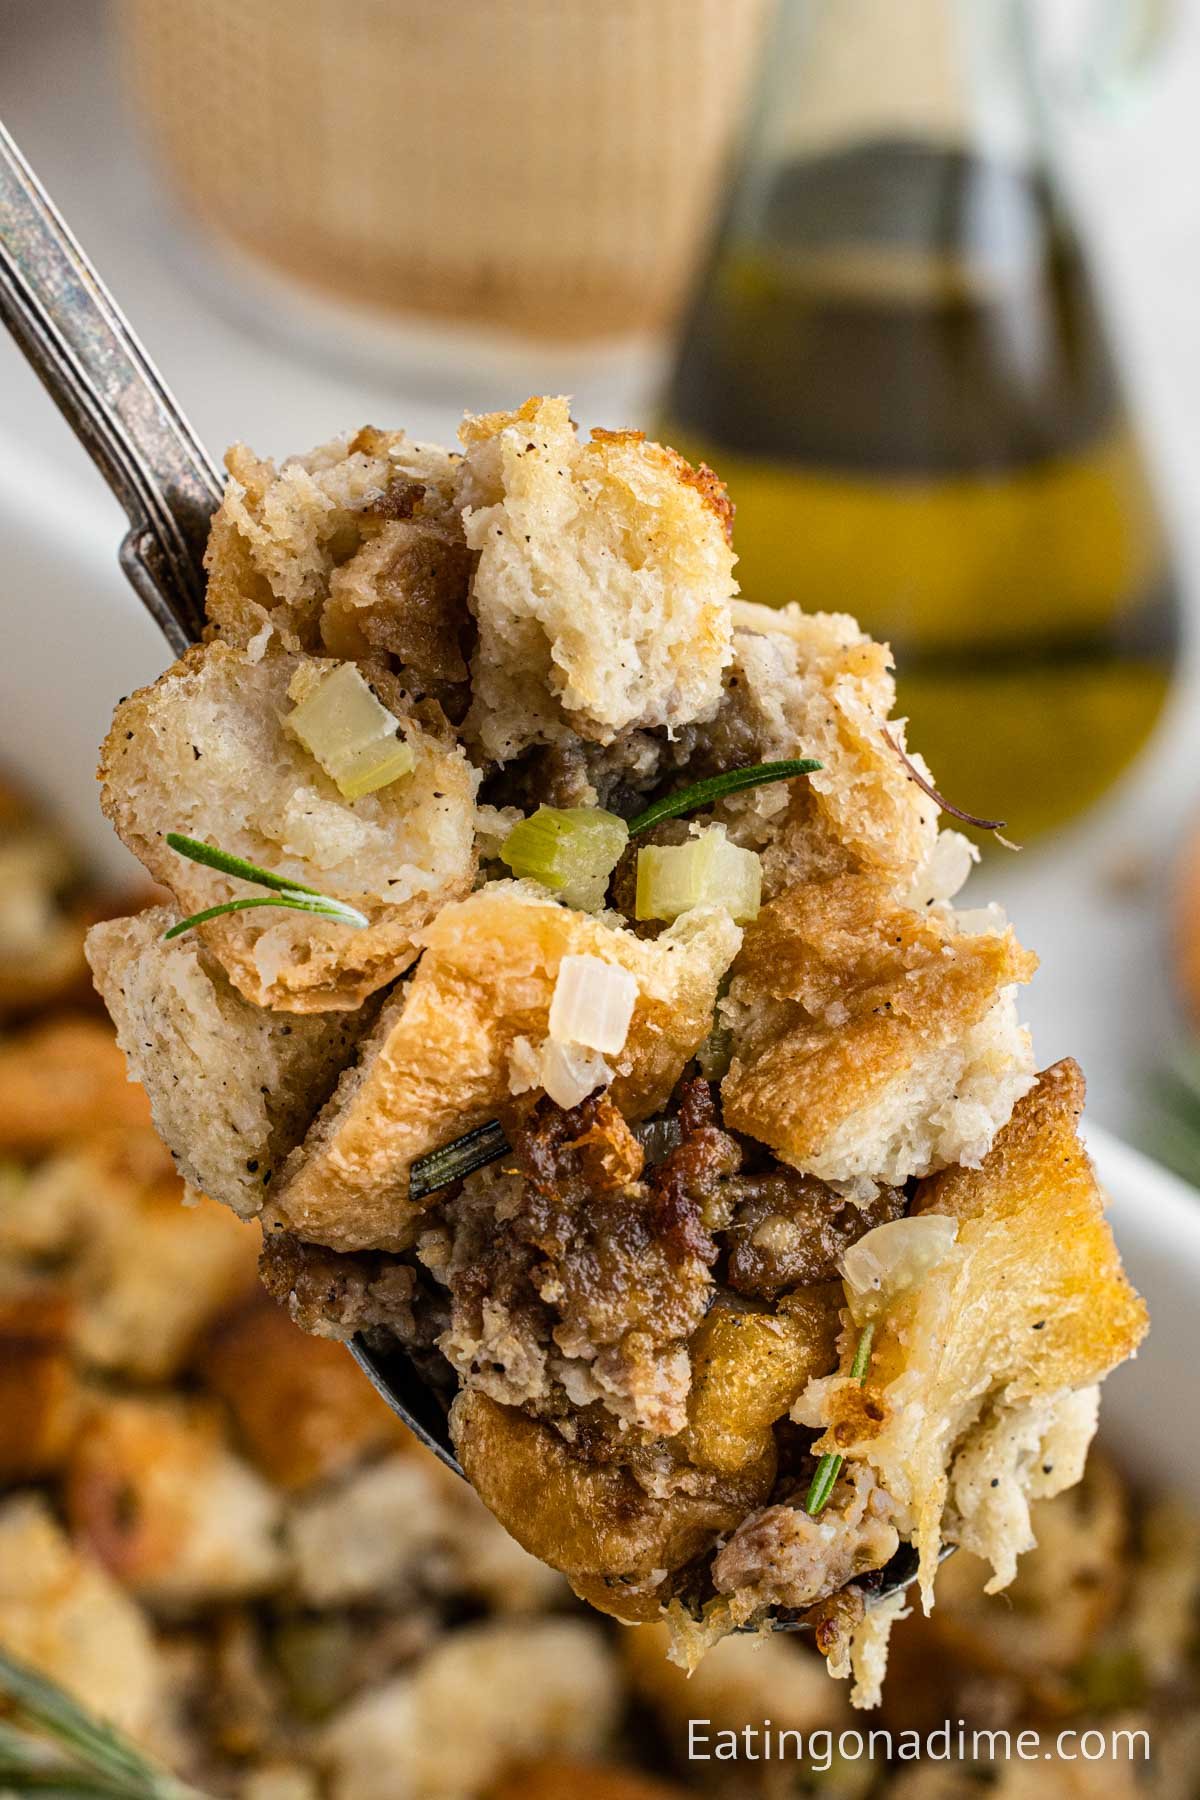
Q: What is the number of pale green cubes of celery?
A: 3